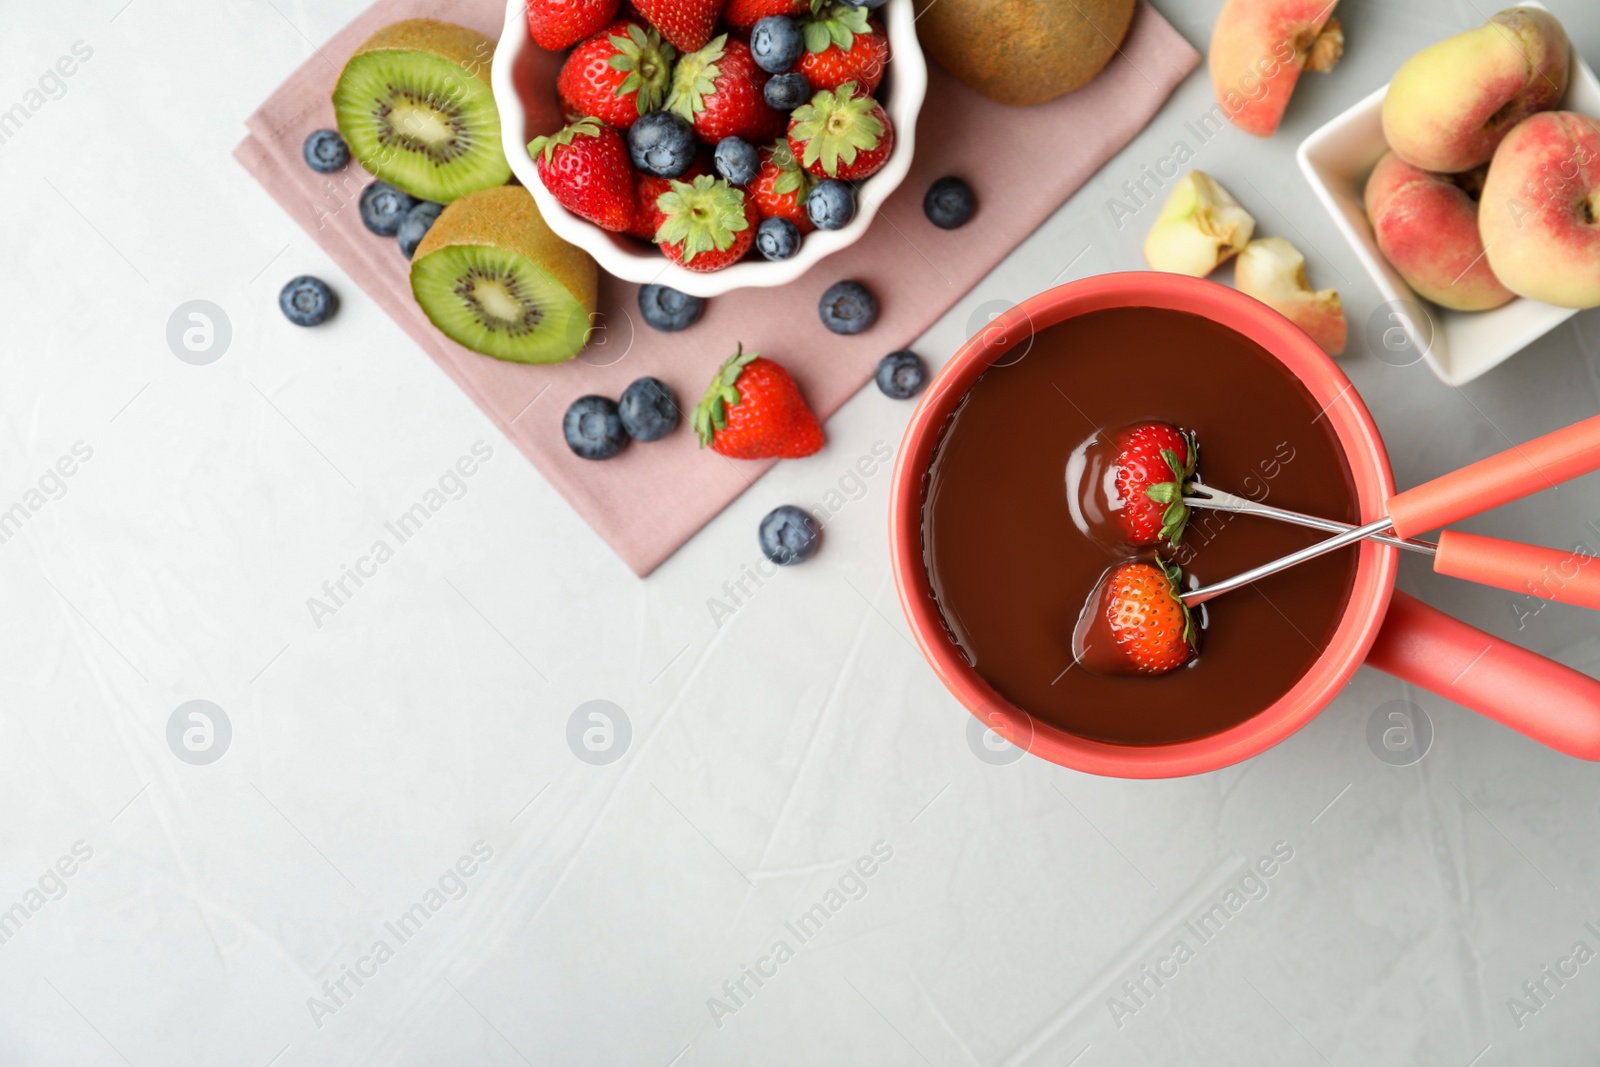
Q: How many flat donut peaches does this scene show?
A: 3